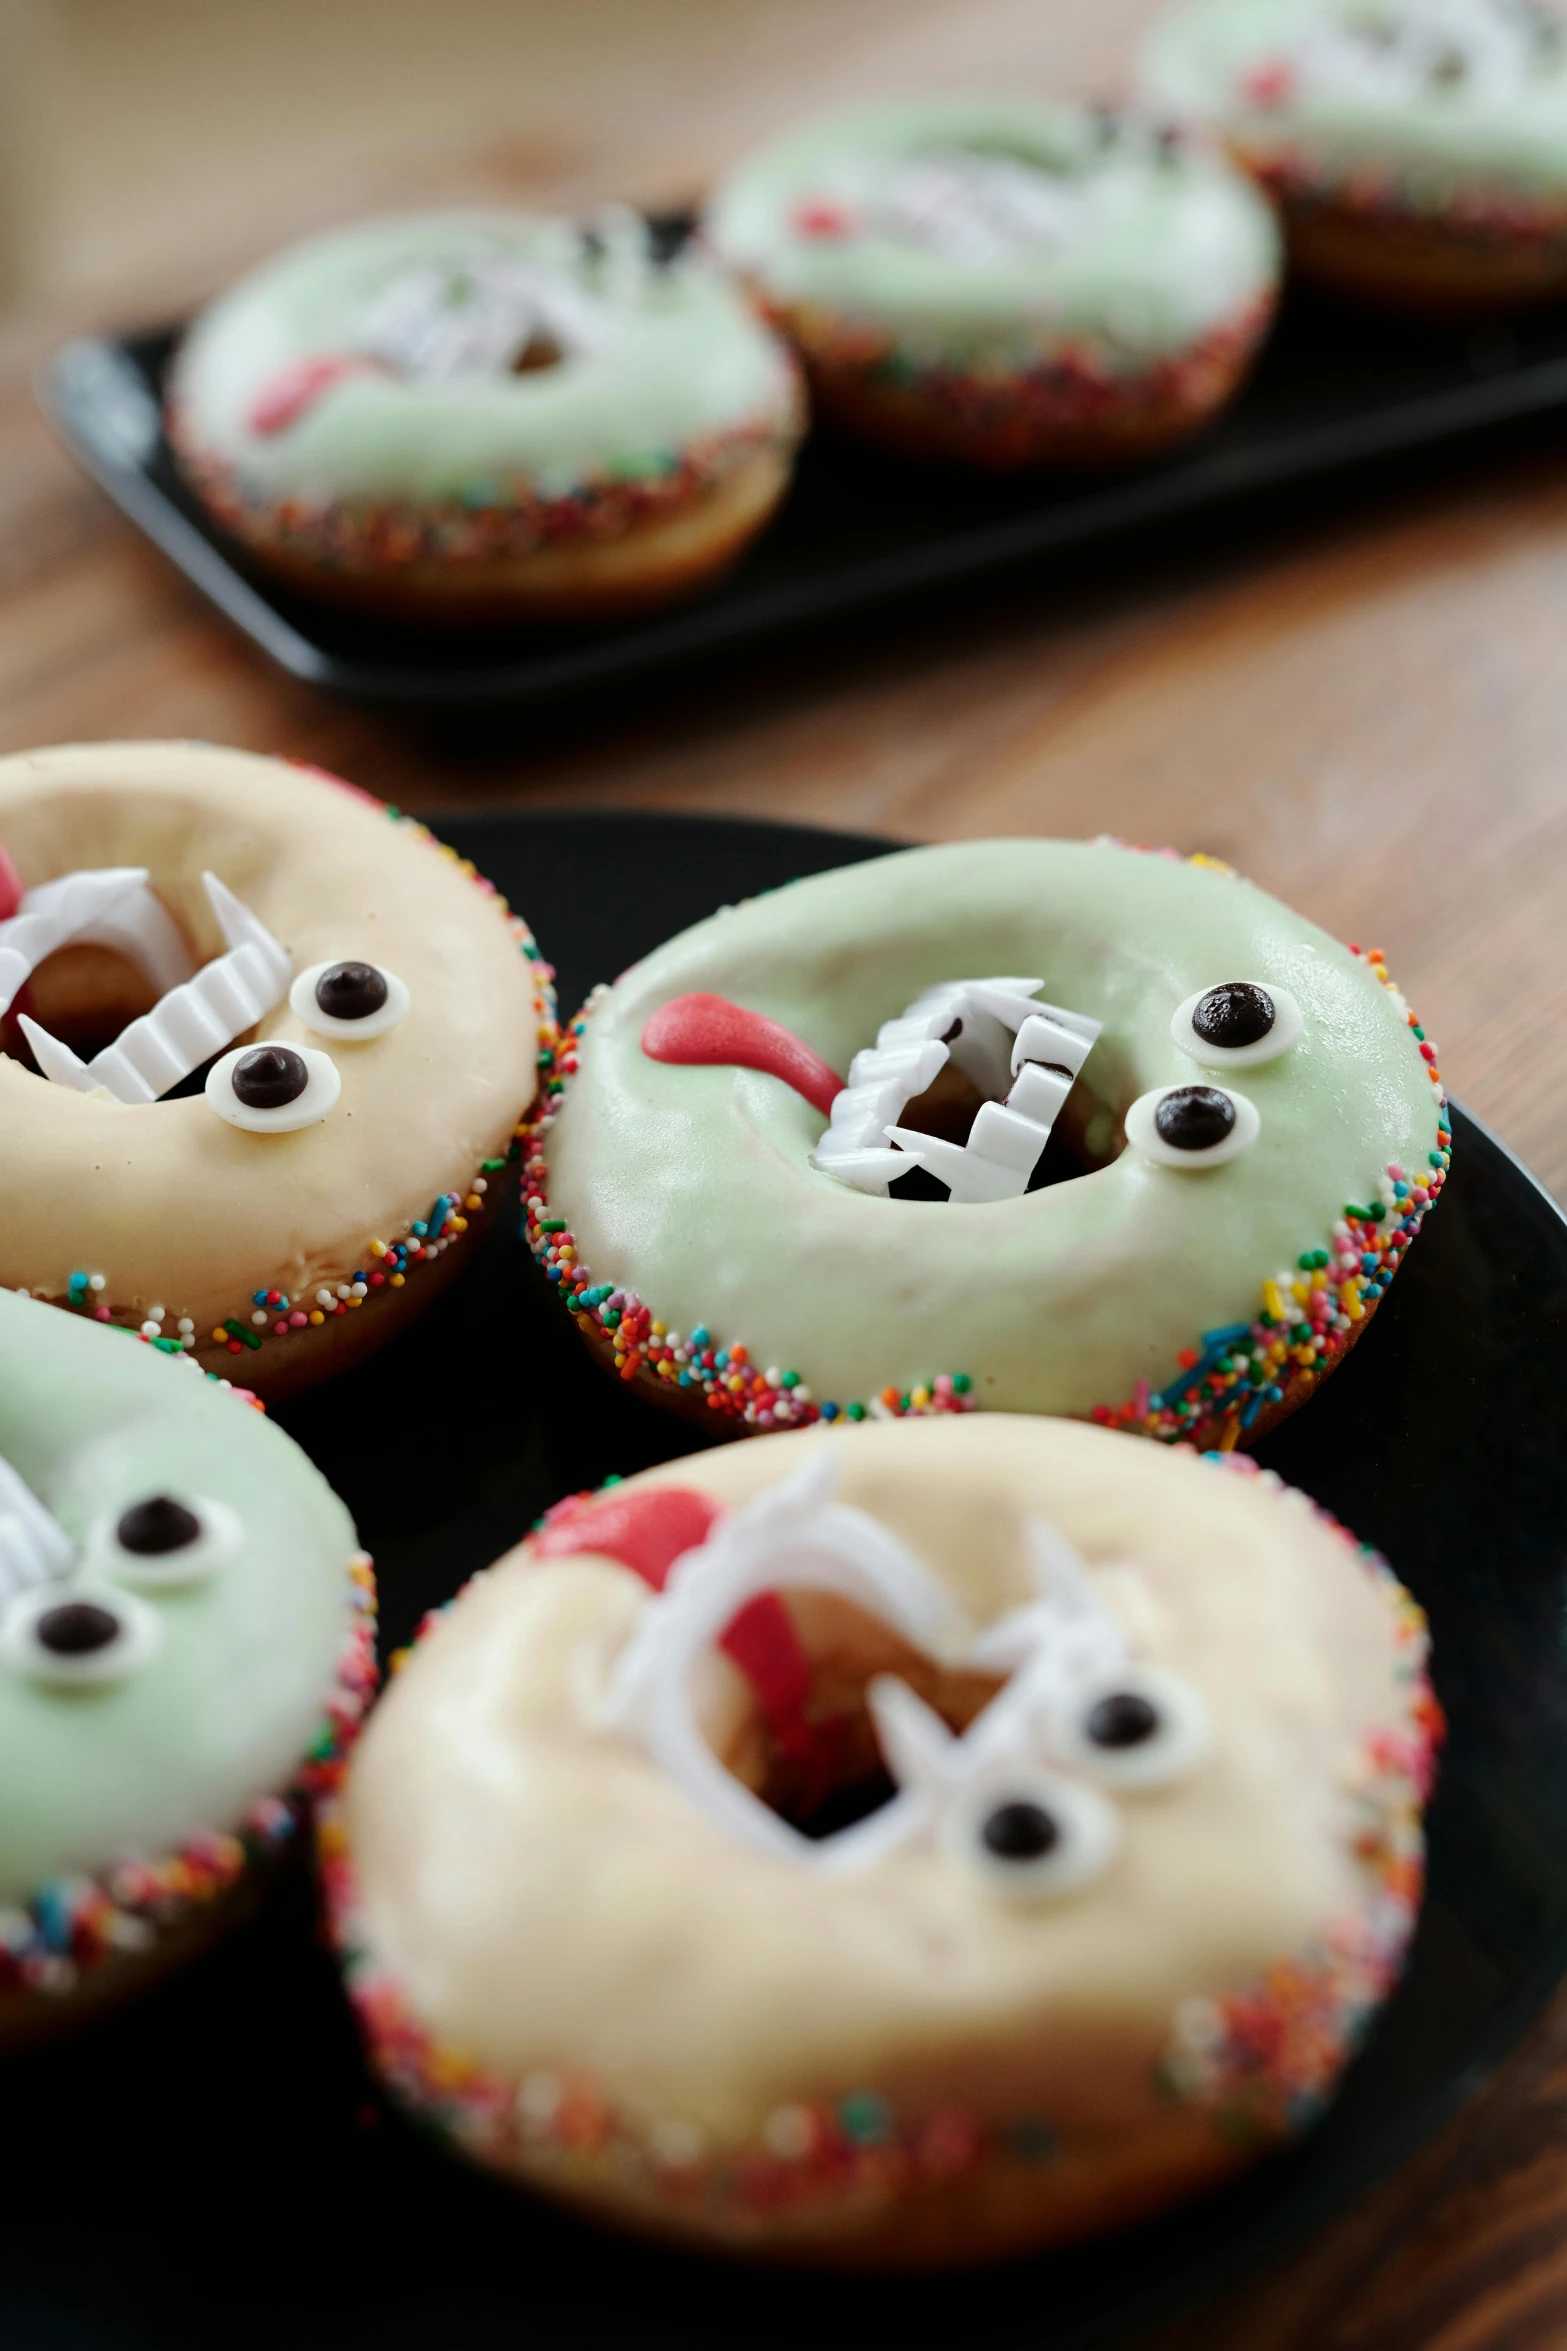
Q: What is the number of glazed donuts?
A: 7